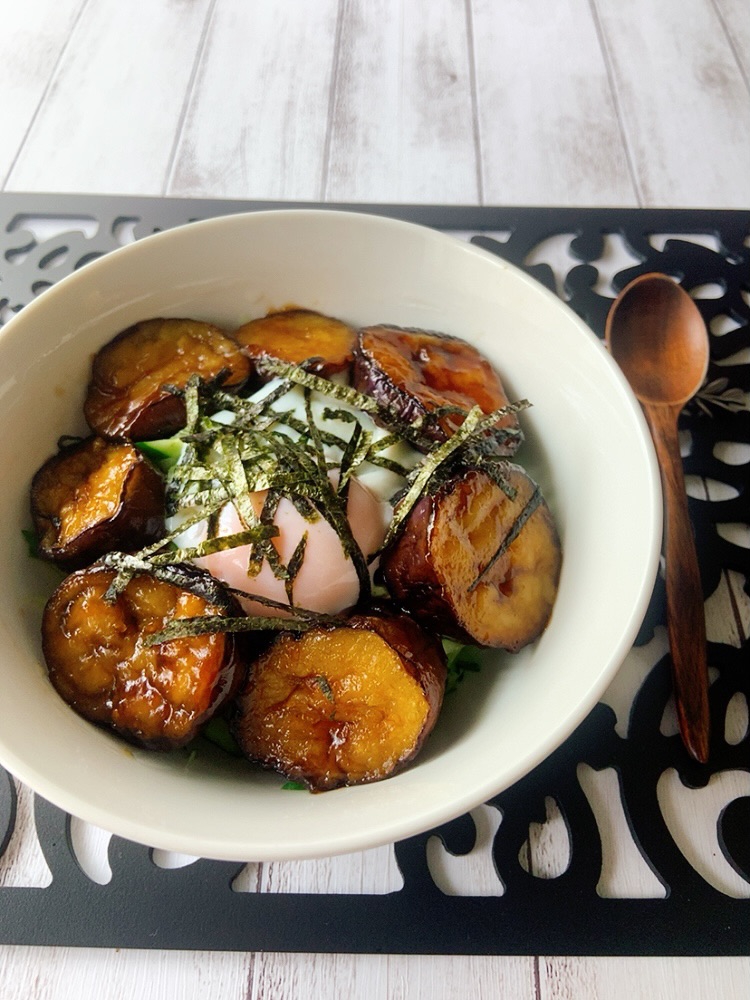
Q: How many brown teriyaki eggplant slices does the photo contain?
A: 7